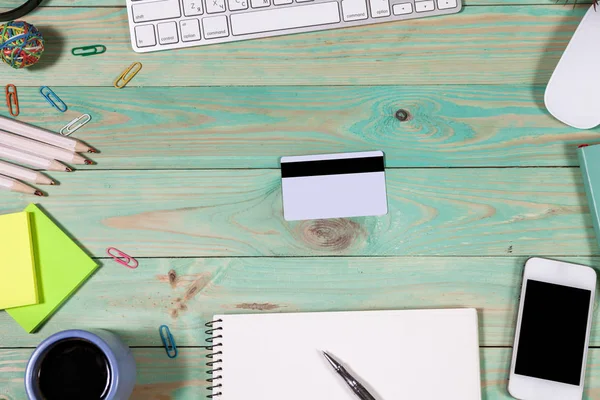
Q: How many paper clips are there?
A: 7